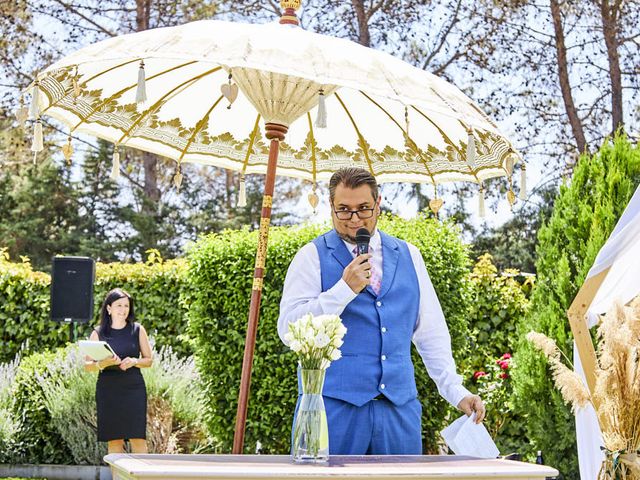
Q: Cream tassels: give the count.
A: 9